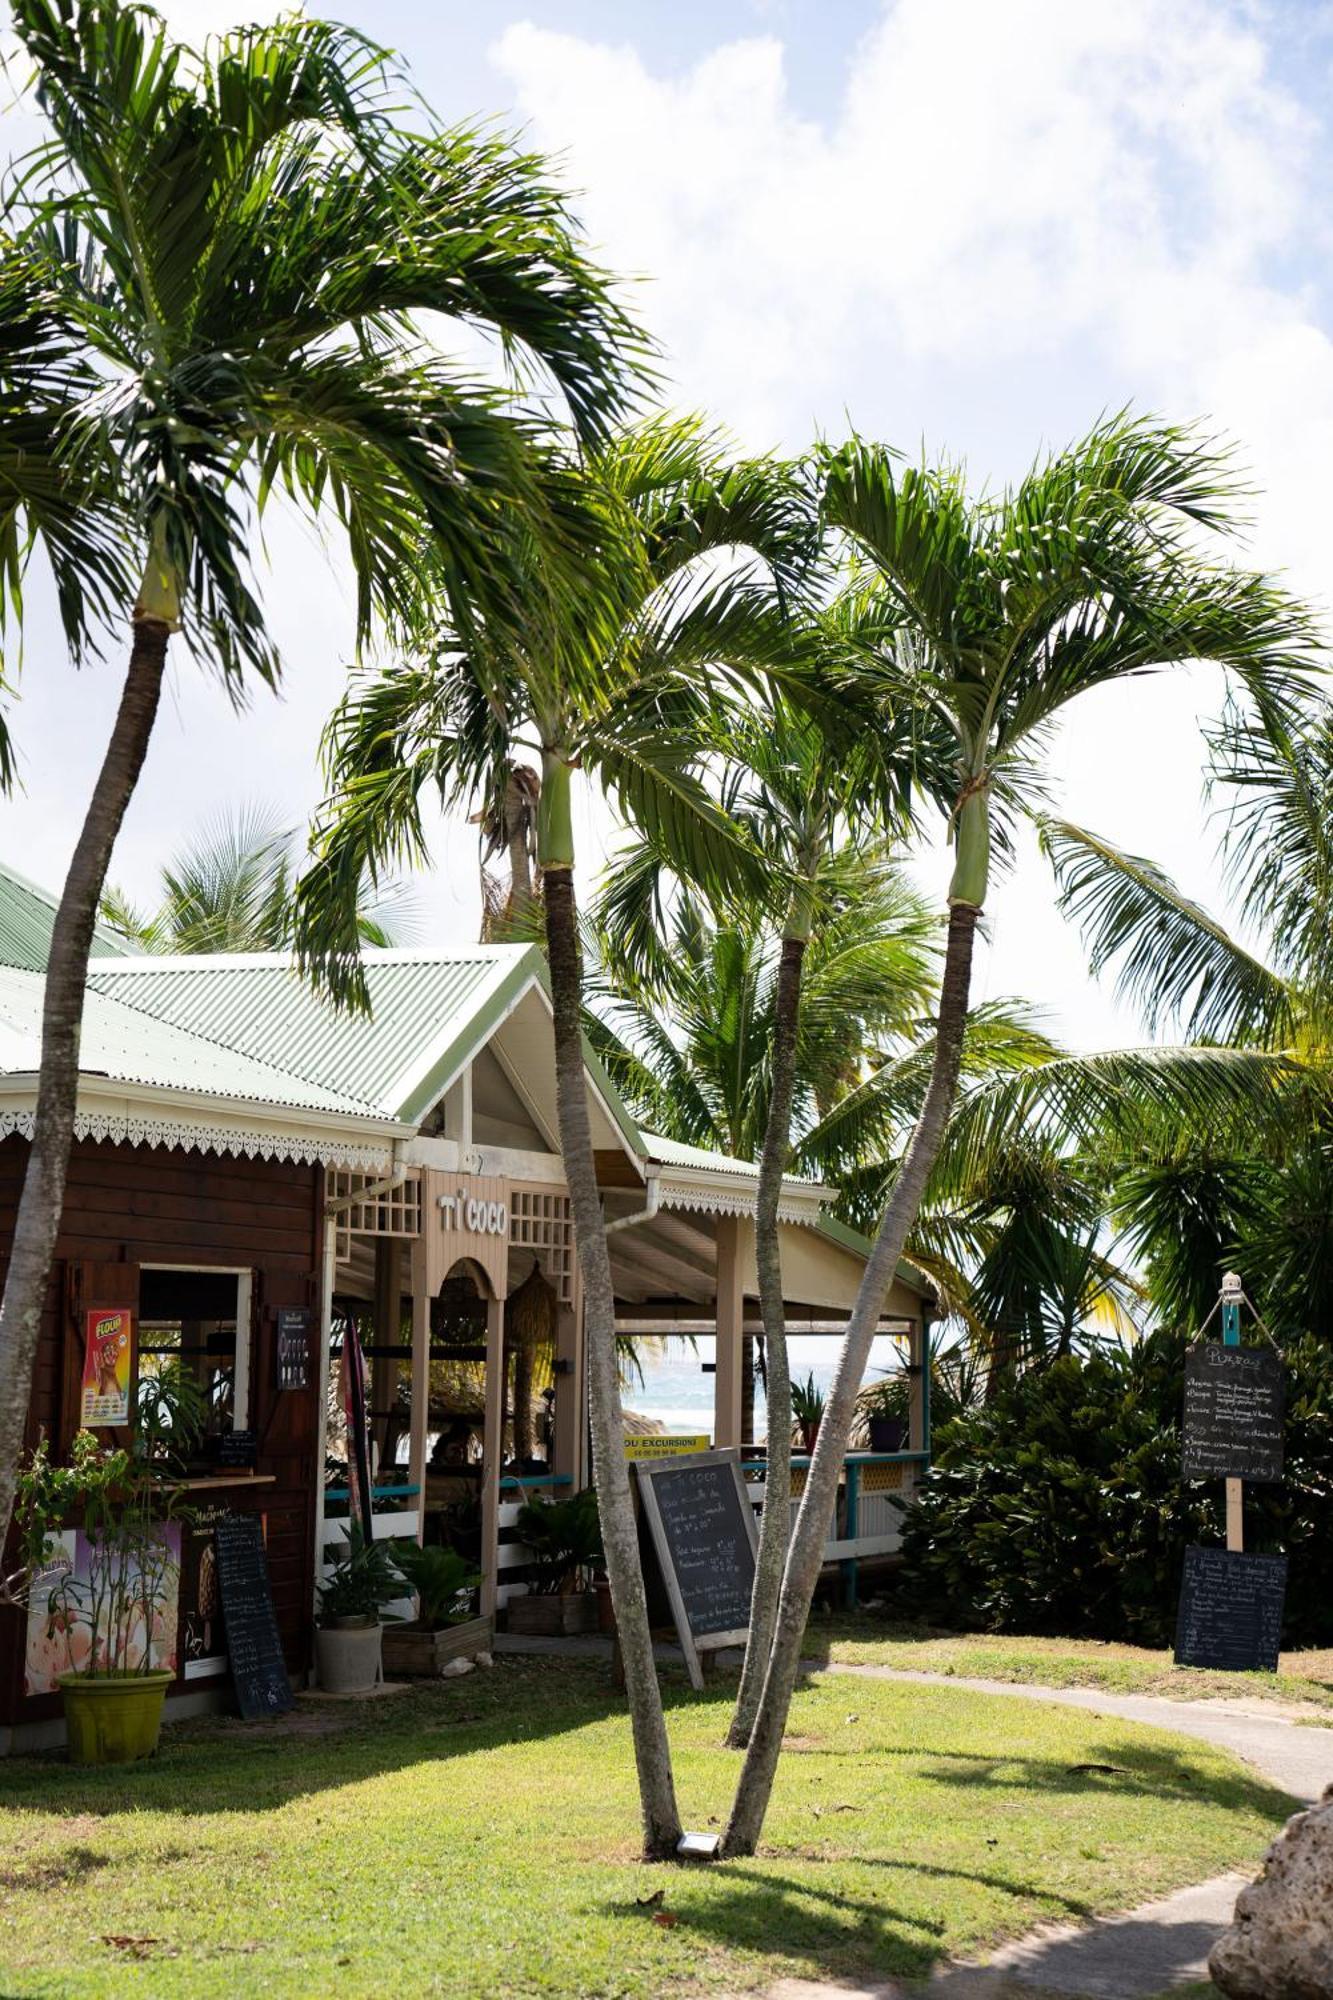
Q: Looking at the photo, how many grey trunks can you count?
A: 4